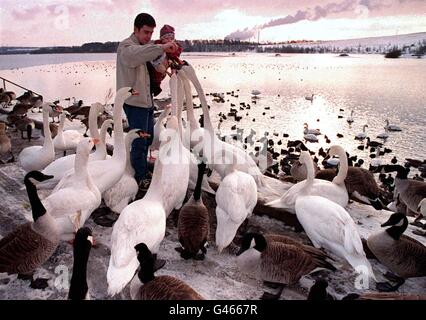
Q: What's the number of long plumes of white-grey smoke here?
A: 1